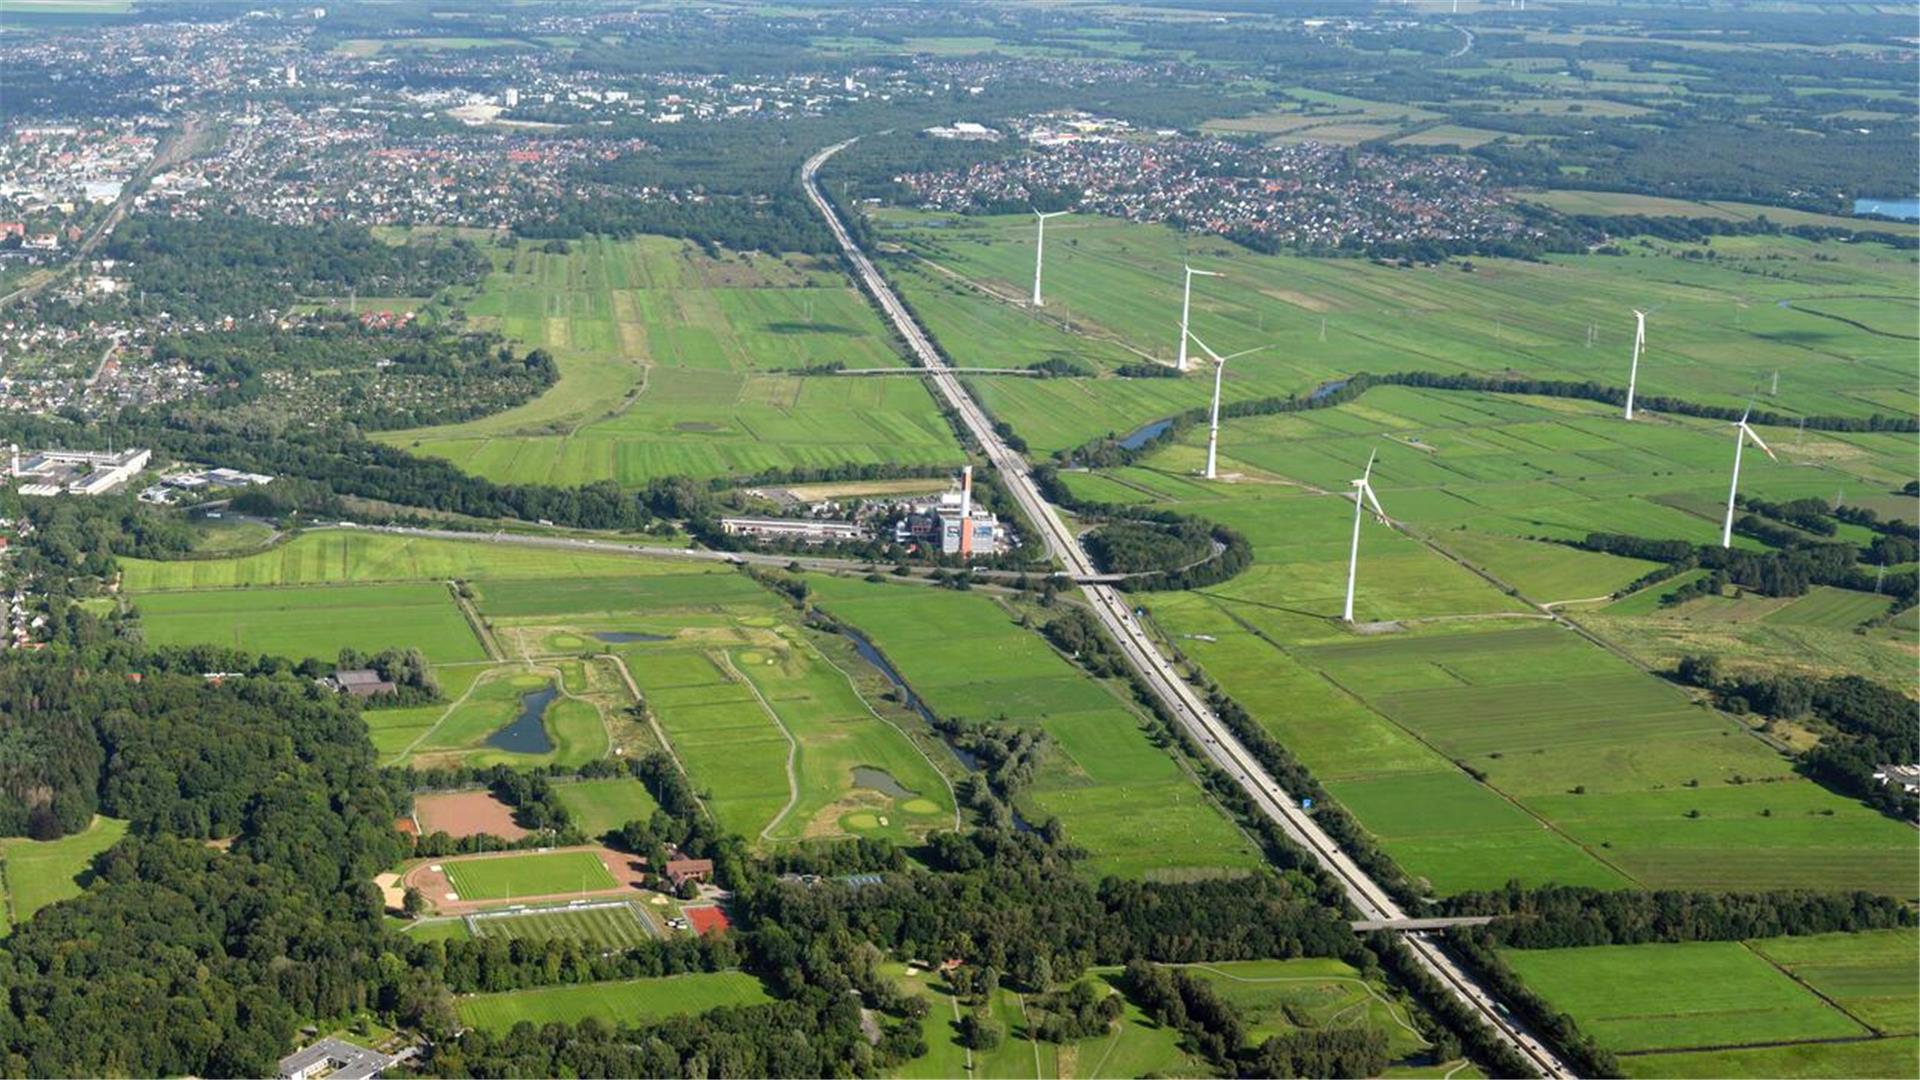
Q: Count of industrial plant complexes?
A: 1